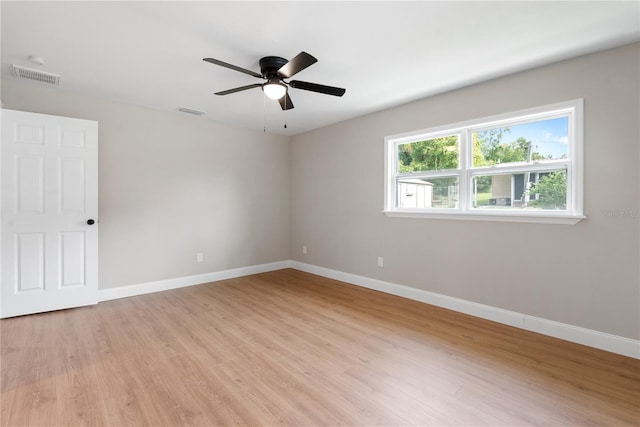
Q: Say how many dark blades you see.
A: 5